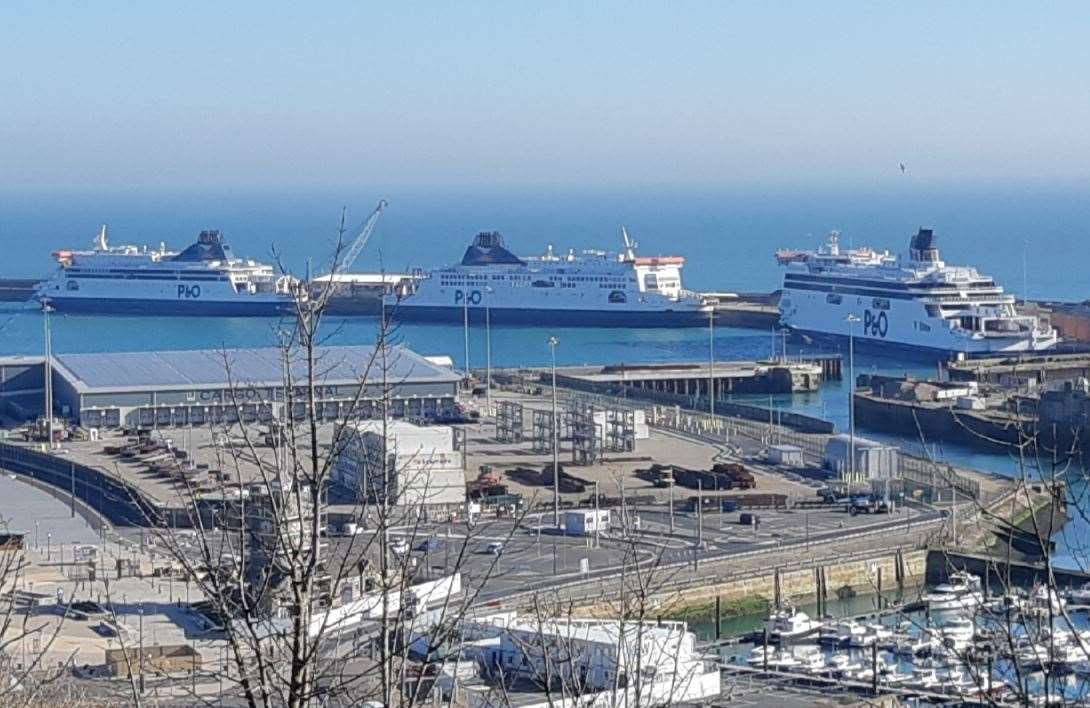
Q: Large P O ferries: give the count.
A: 3